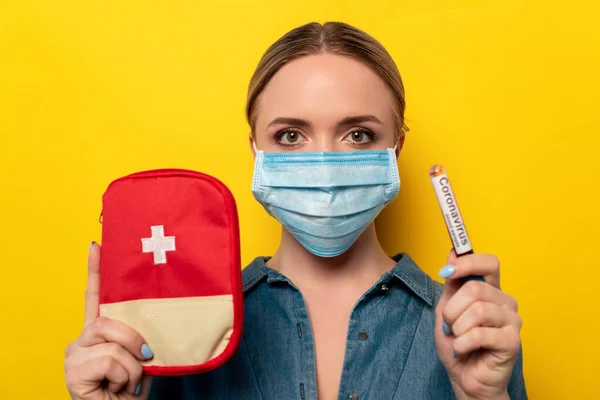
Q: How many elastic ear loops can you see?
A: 2